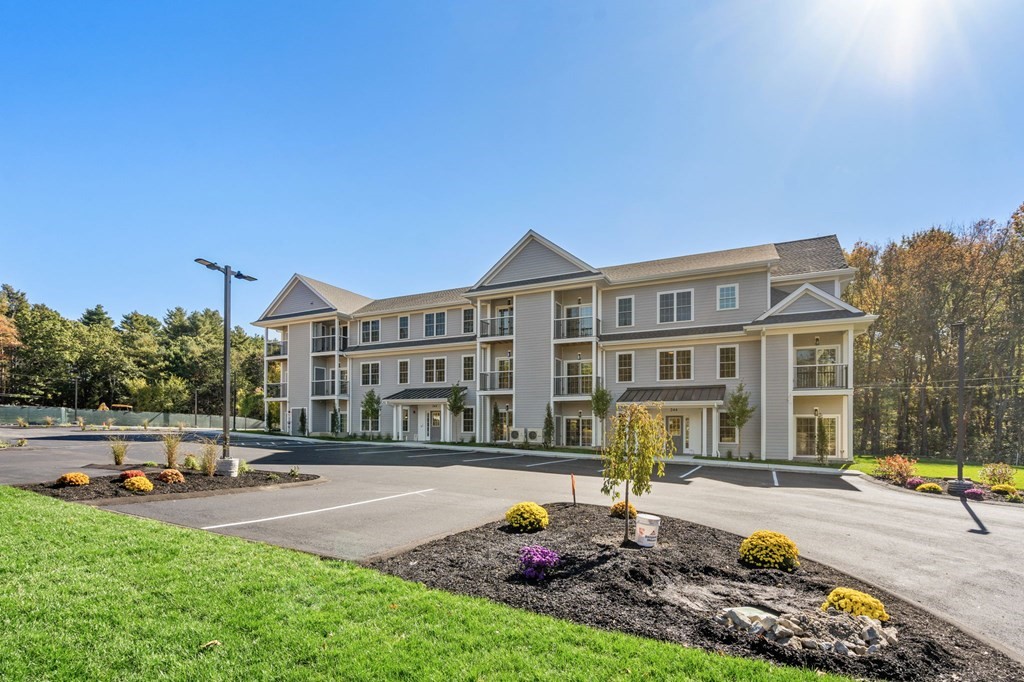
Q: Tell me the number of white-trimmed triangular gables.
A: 3